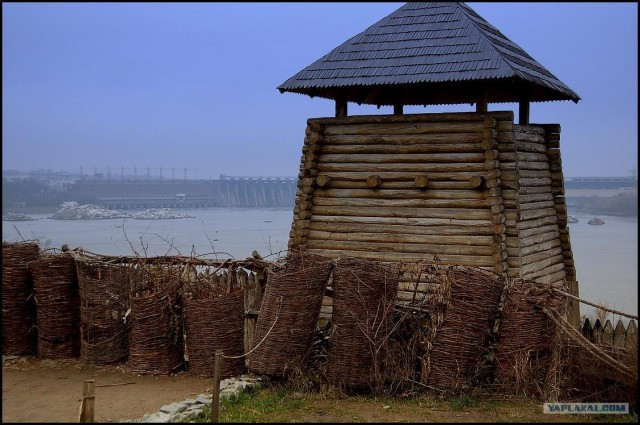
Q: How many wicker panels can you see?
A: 9